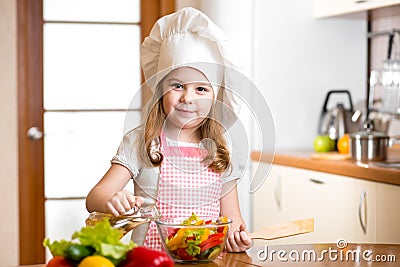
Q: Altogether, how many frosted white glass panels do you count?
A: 4